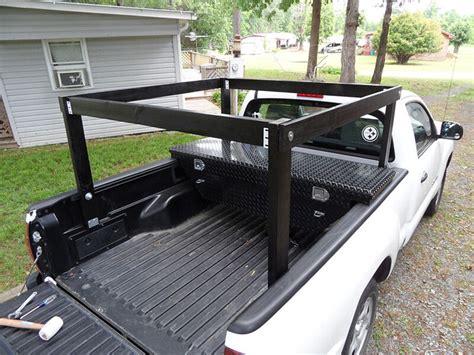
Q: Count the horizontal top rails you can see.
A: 4